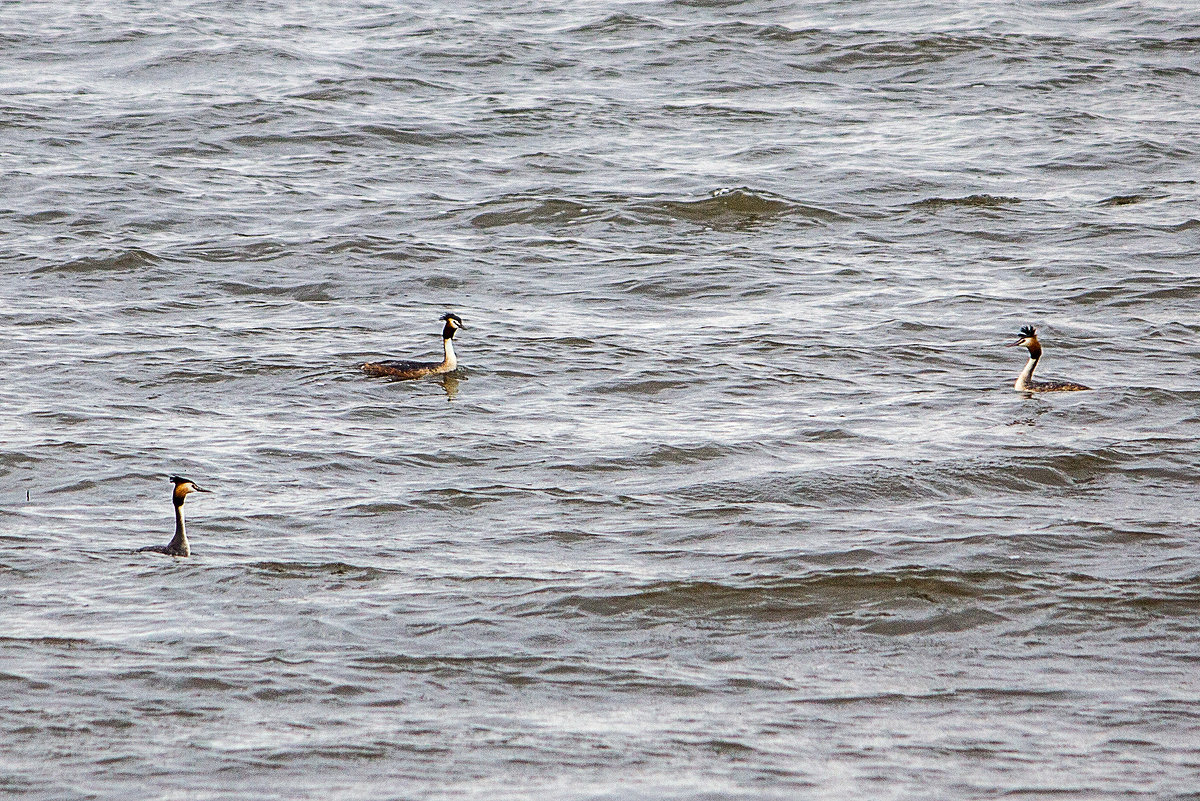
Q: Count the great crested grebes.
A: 3